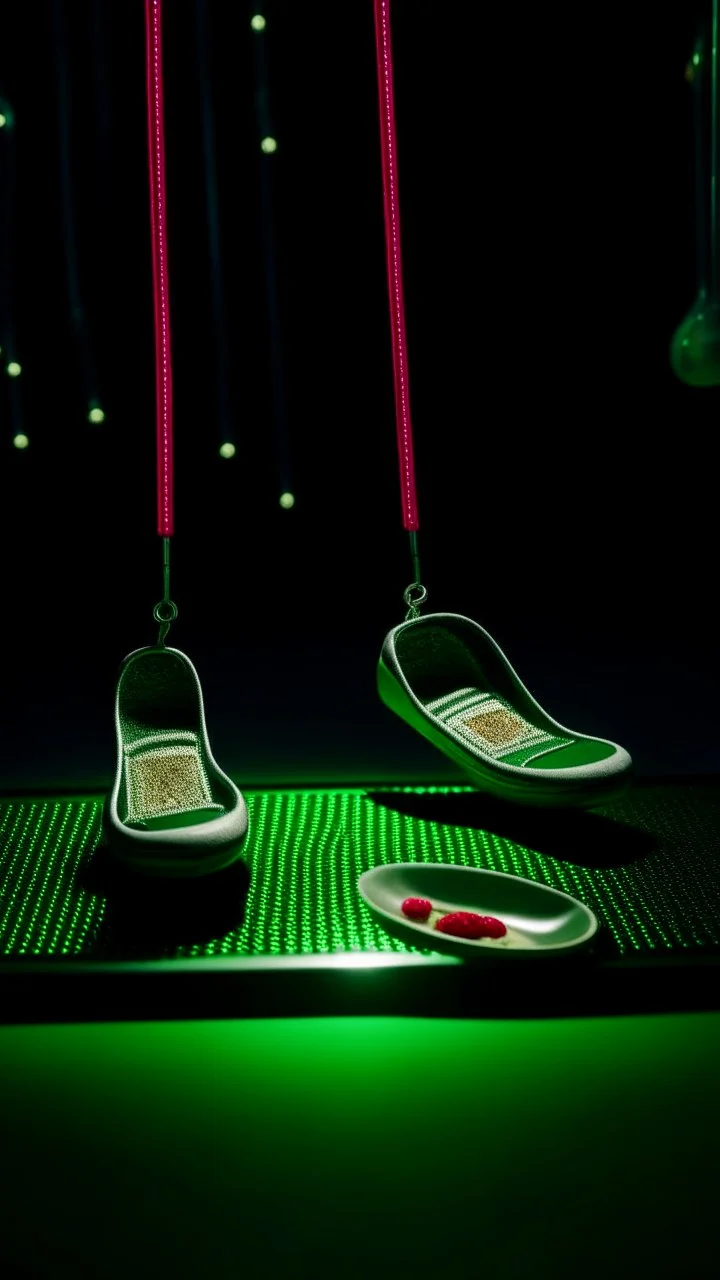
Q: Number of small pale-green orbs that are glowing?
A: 8